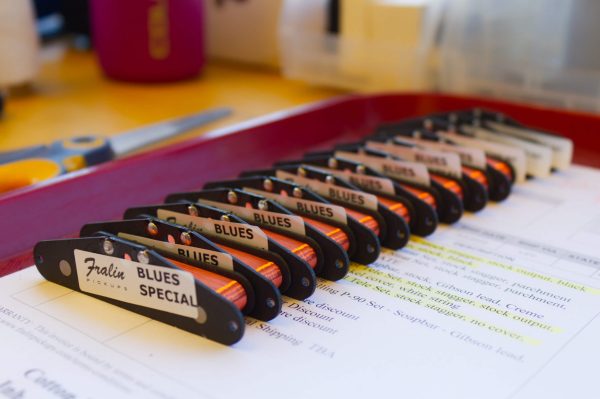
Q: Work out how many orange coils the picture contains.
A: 10